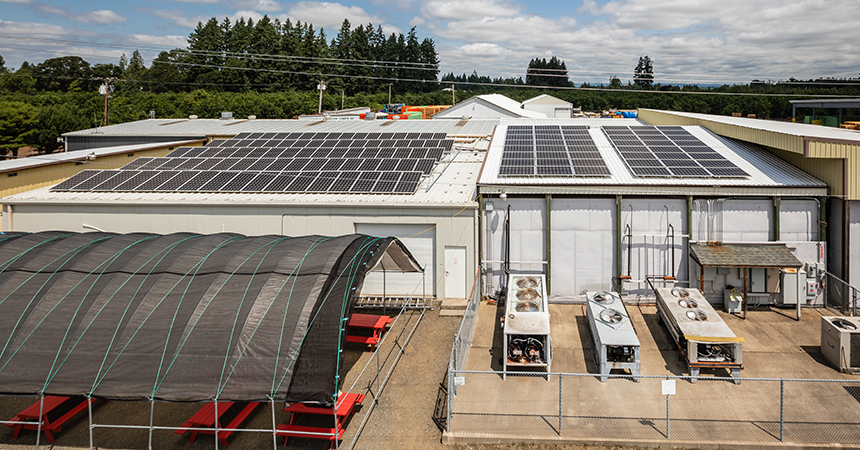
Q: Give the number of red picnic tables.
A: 4